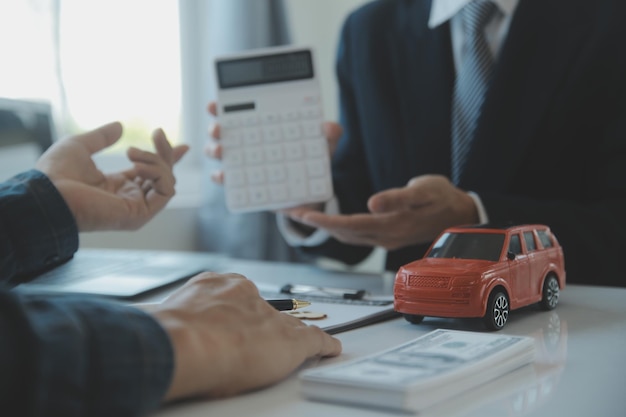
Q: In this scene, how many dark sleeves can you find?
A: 4